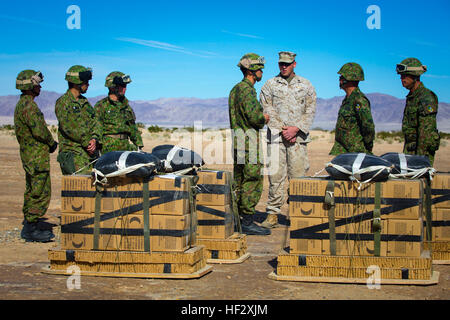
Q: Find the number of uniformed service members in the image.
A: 7